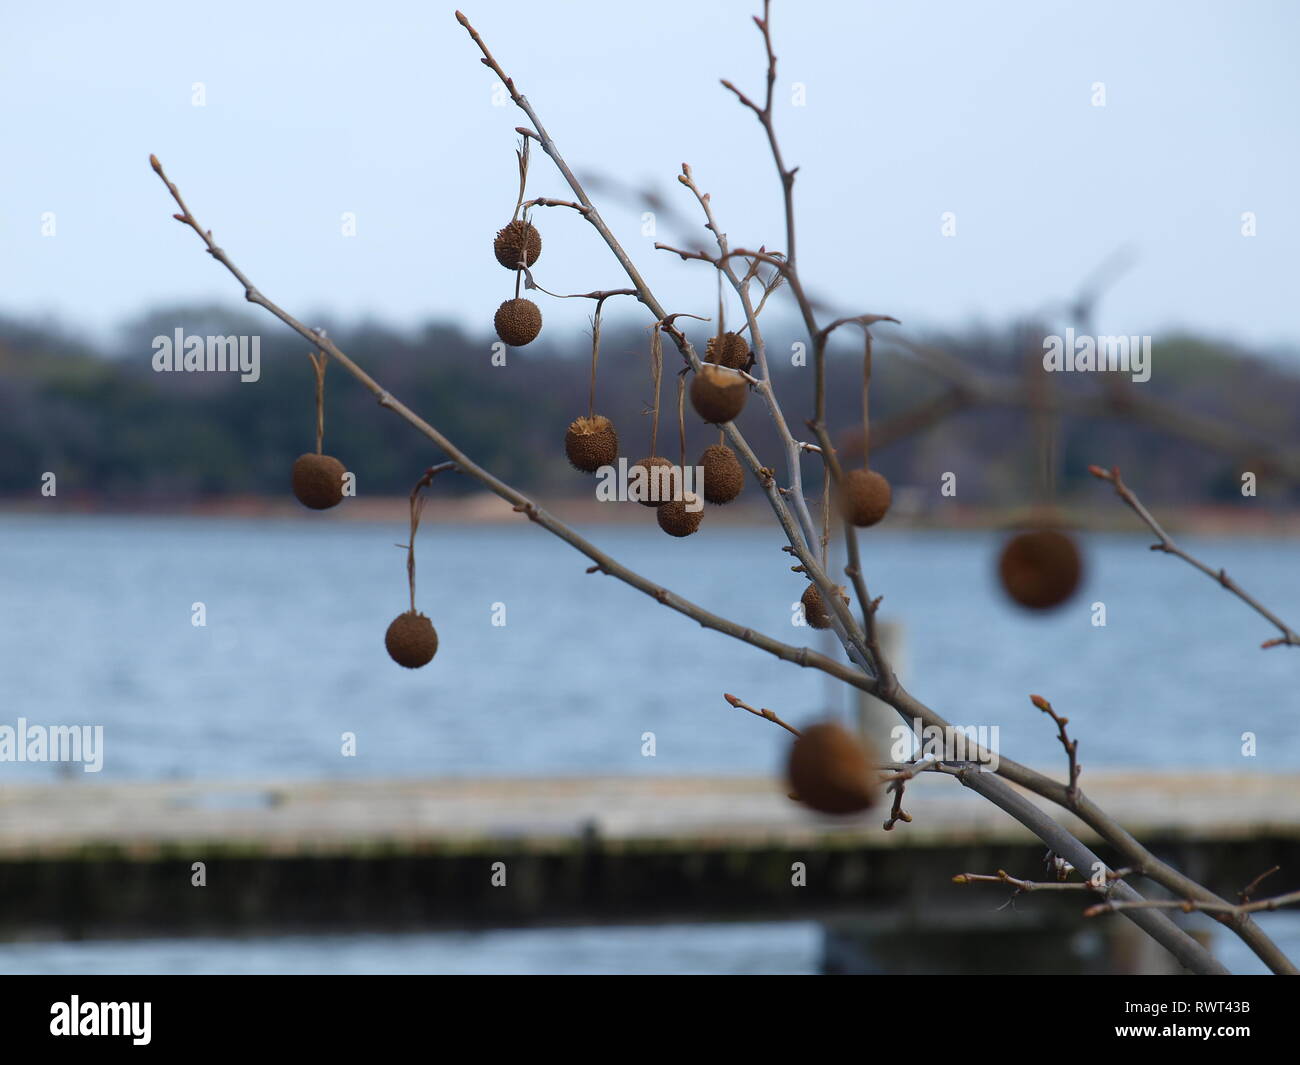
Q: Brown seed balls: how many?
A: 14